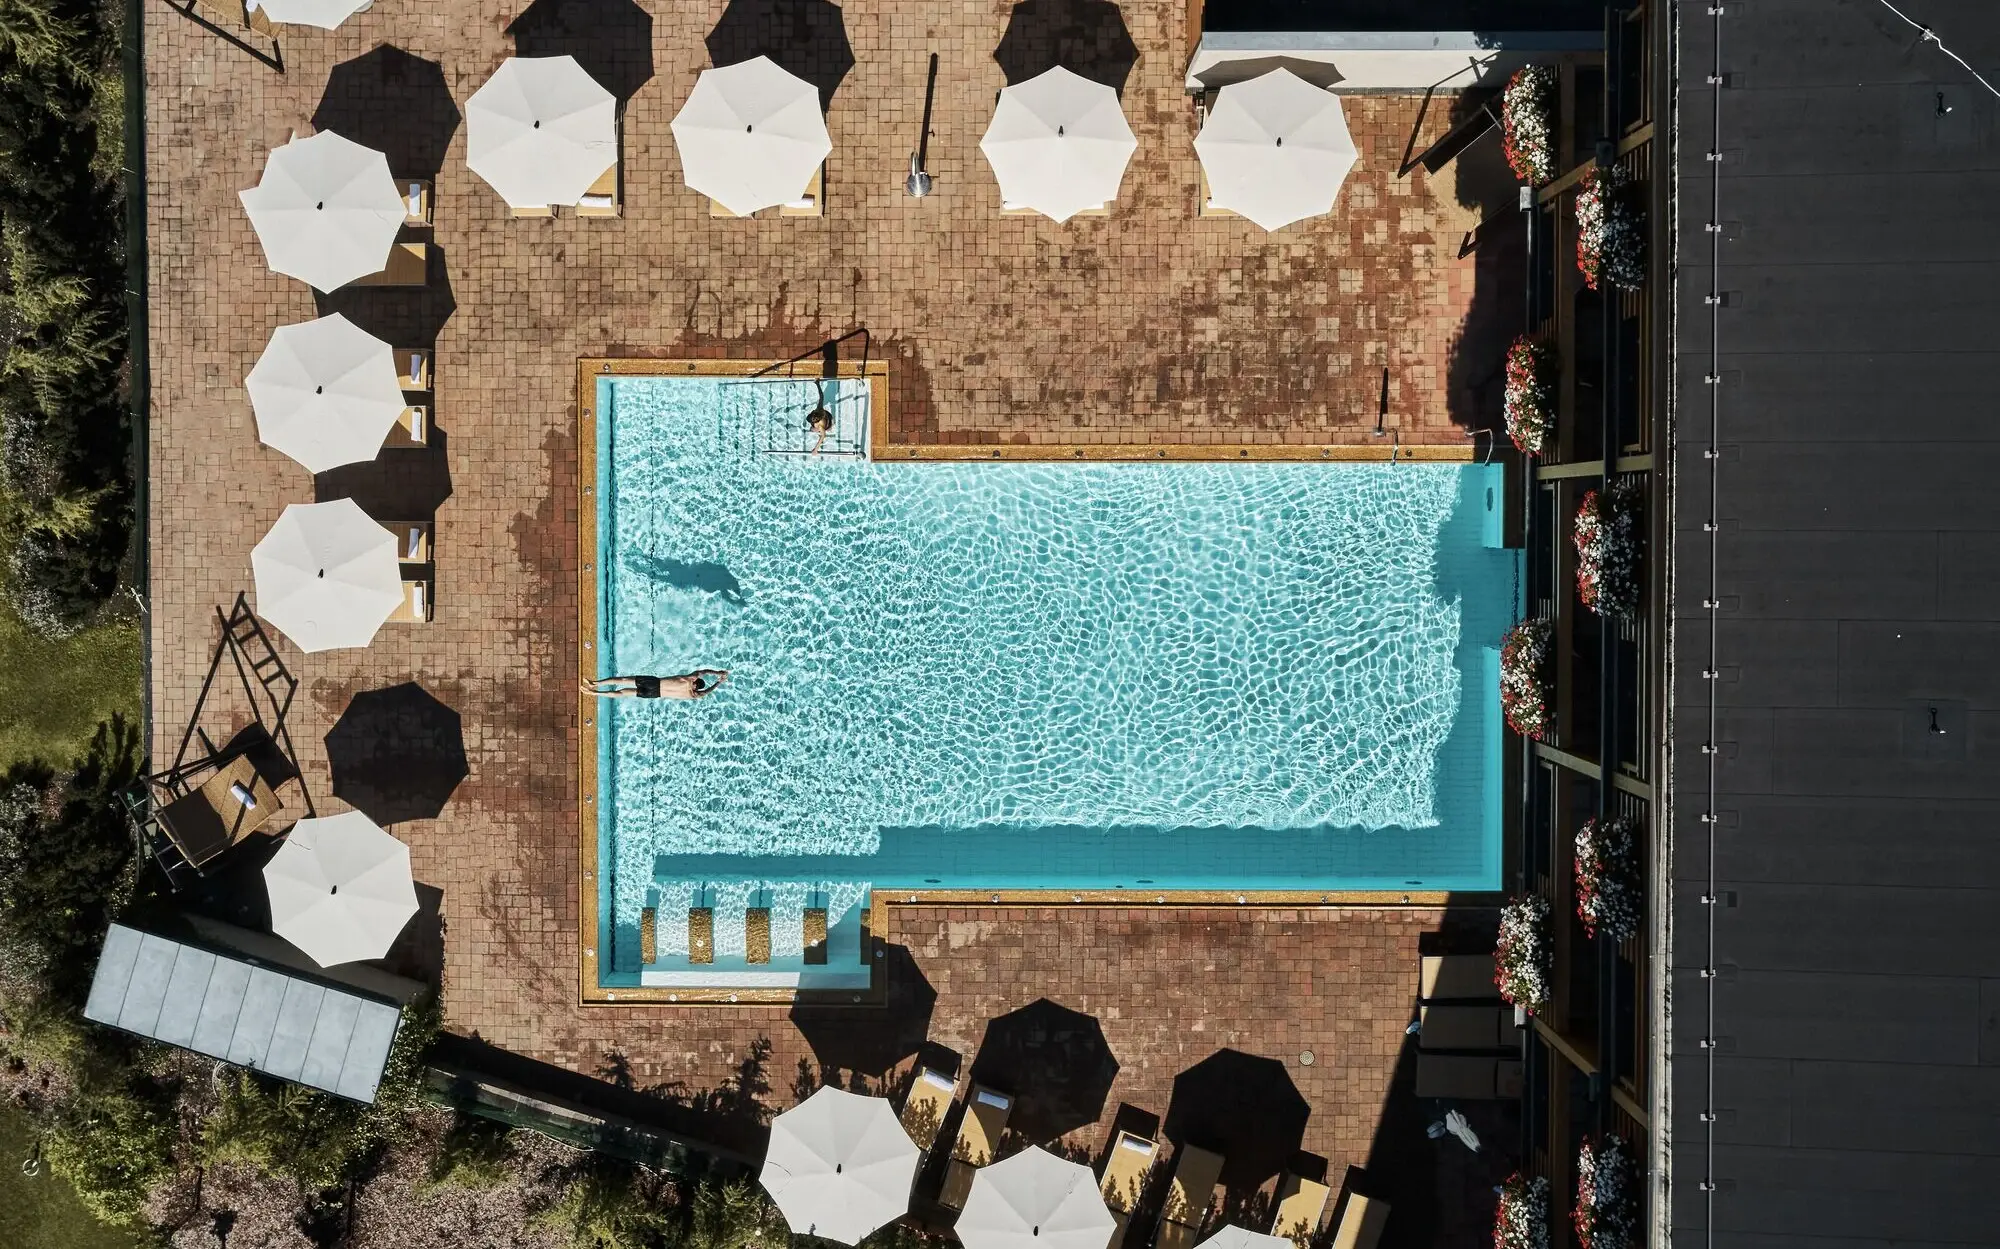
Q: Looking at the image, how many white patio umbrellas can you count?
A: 12